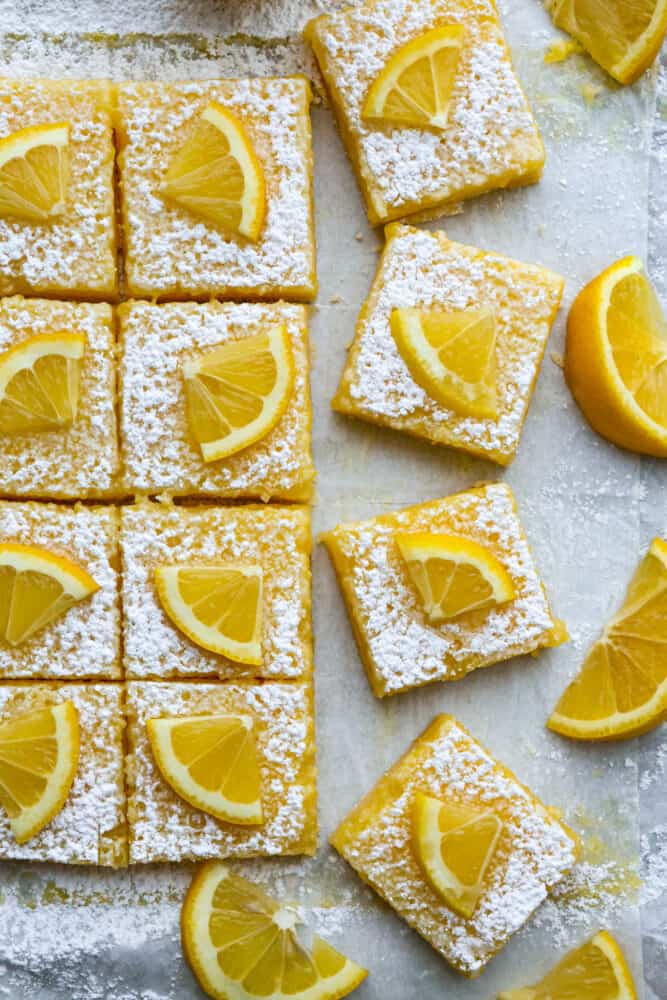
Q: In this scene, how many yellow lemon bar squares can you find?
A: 12